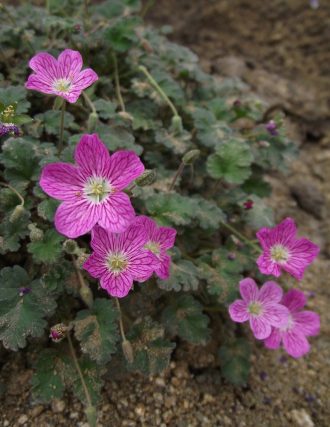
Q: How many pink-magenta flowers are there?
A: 7